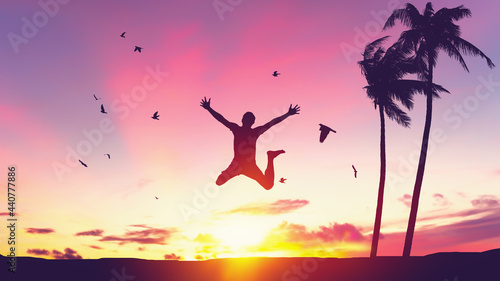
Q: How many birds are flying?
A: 12